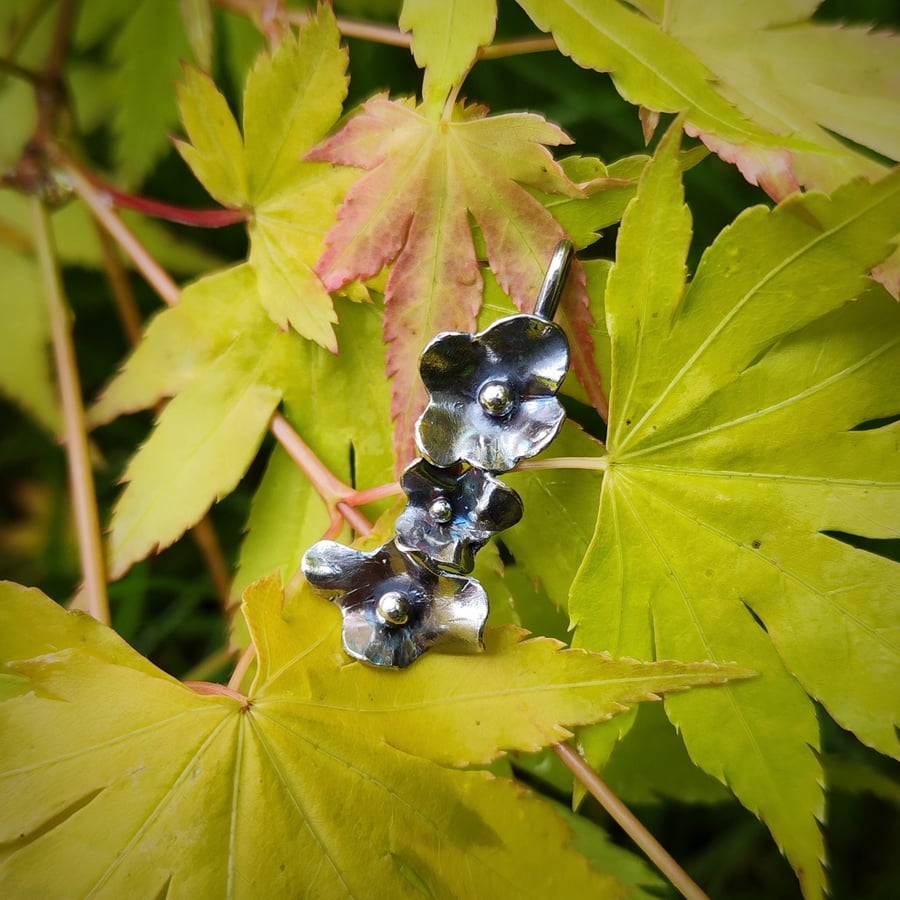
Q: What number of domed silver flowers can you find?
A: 3